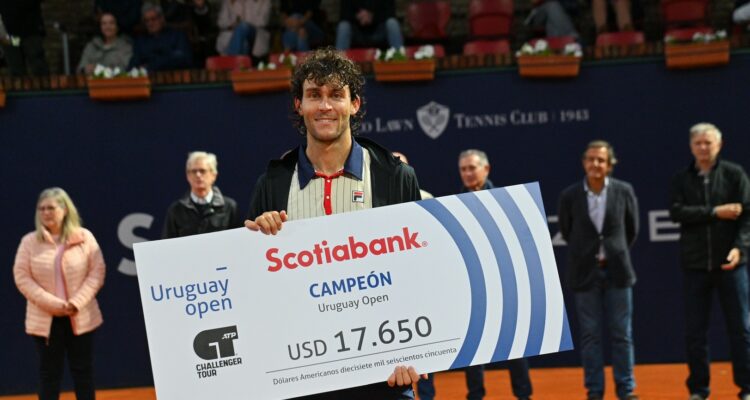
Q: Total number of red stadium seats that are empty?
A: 11